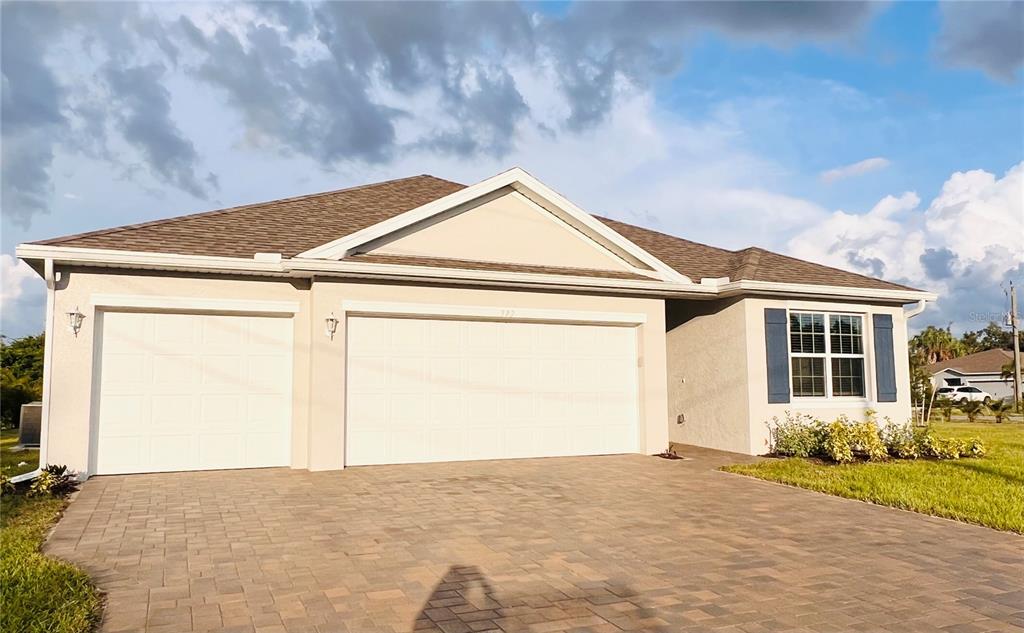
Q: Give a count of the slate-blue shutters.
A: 2